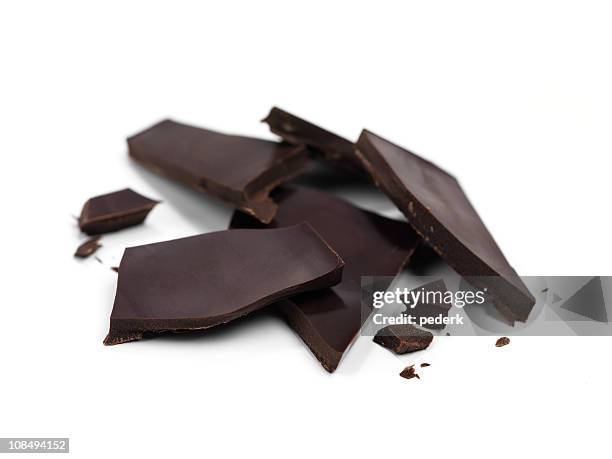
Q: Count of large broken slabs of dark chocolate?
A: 5